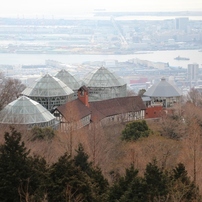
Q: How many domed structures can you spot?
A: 5